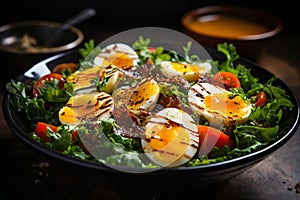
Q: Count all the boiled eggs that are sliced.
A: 7